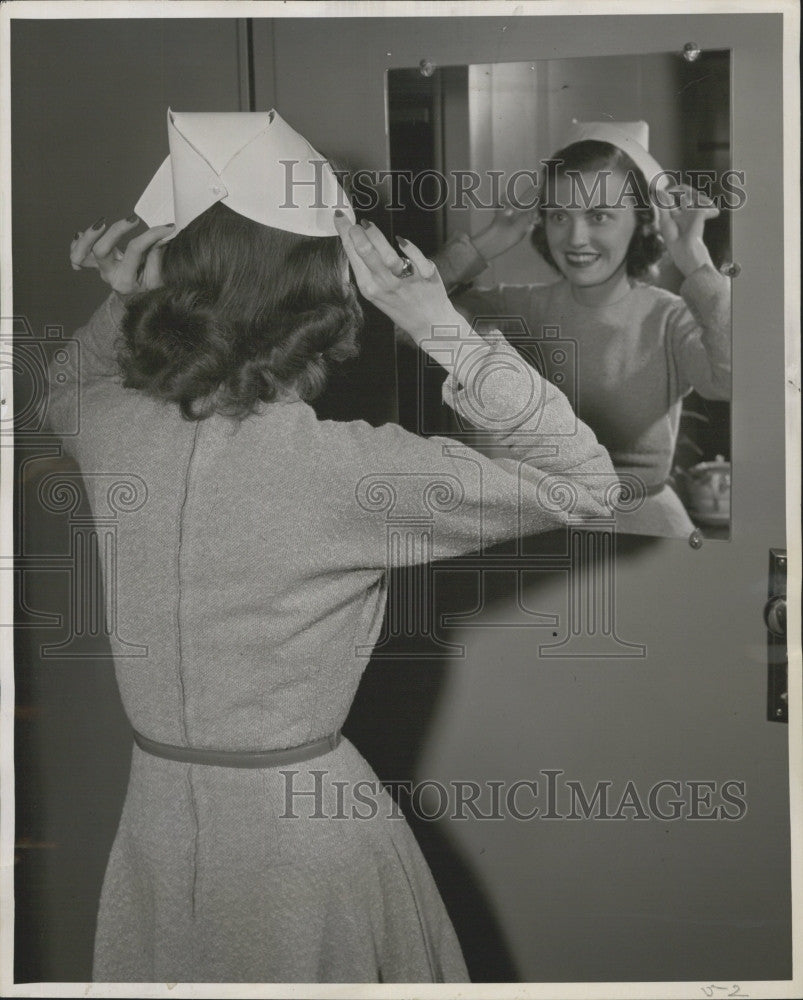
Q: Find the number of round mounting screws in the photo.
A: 4